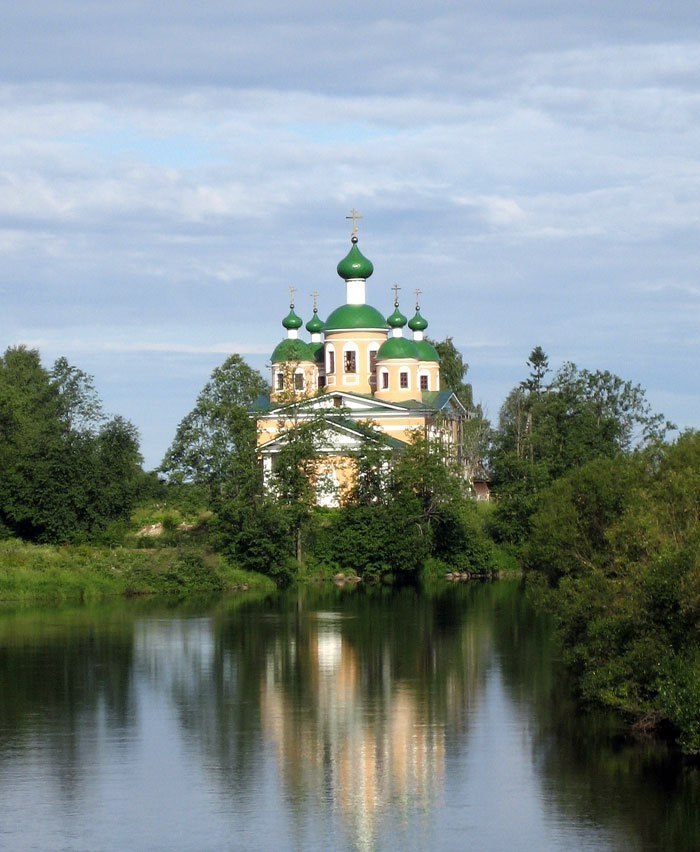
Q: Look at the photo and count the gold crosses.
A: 5